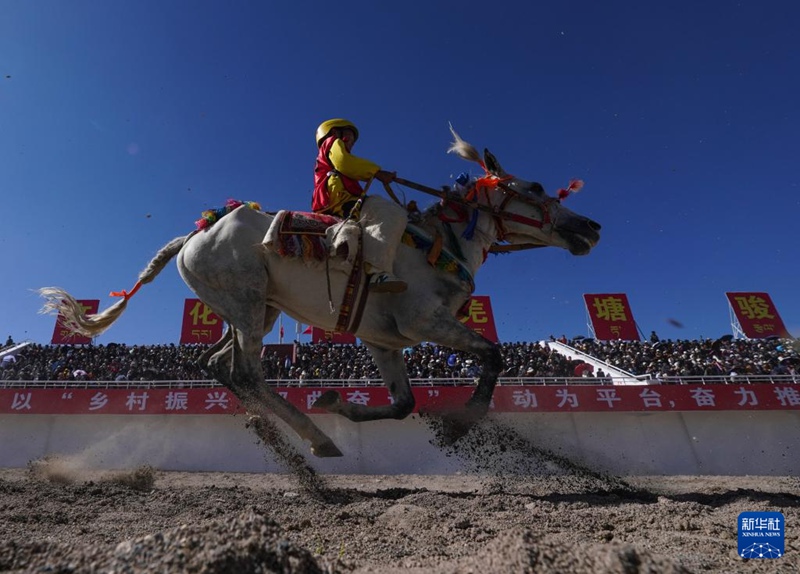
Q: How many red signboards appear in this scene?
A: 6